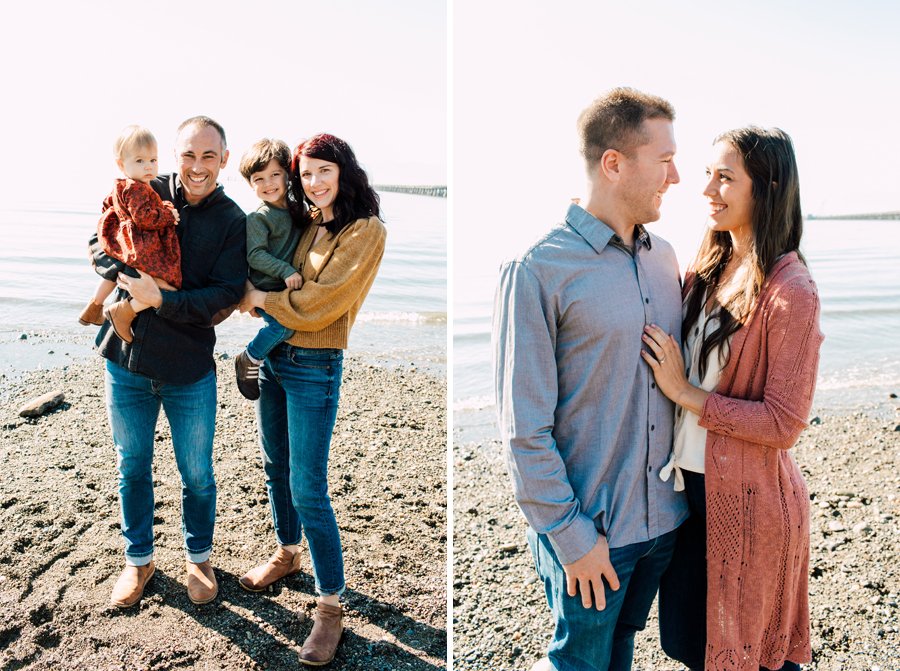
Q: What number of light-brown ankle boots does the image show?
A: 6